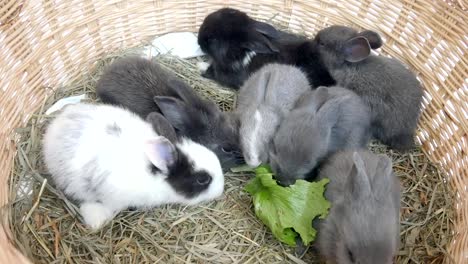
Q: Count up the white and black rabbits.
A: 1